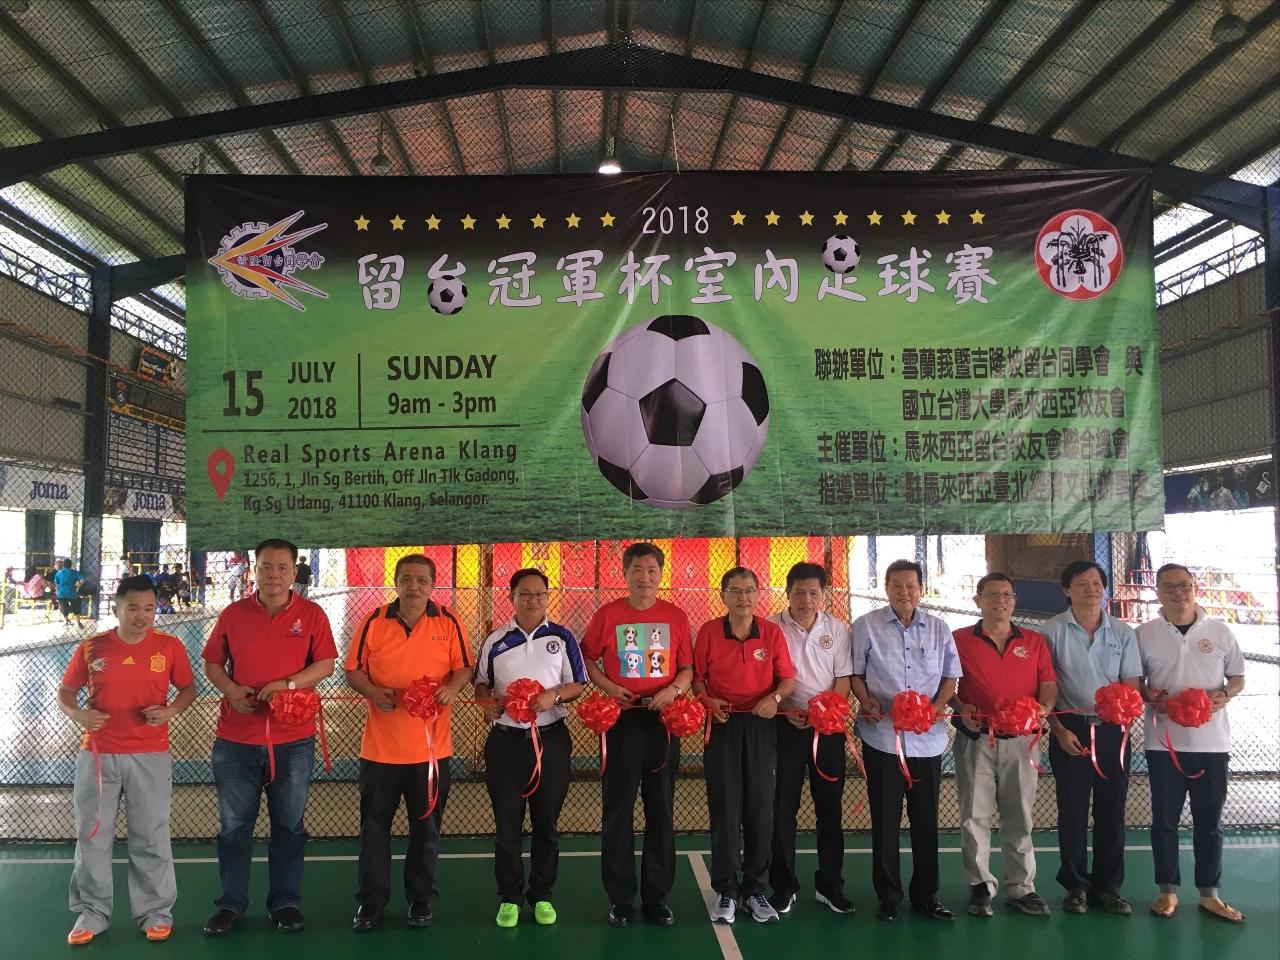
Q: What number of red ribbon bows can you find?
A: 10